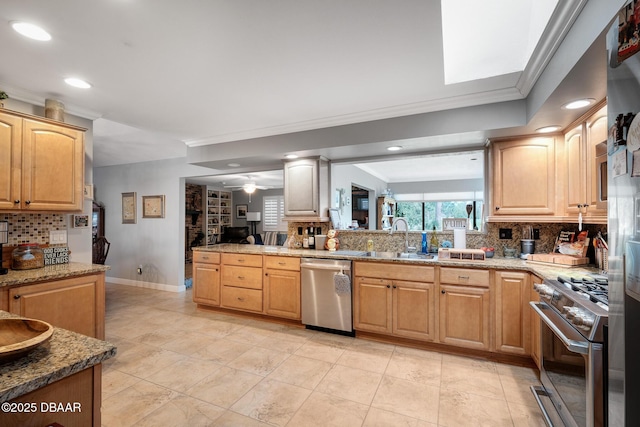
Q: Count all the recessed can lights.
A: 7